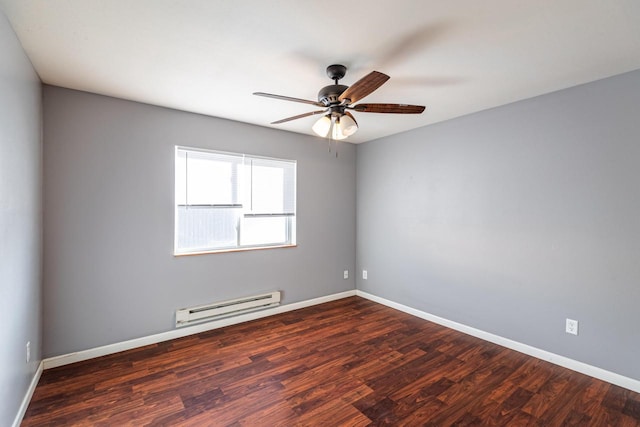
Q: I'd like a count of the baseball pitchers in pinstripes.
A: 0